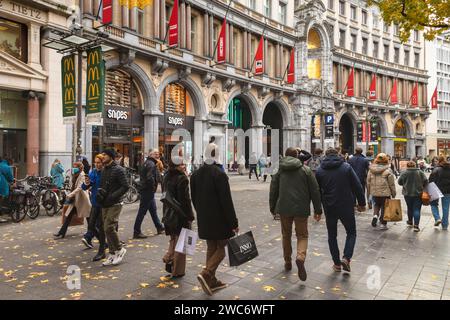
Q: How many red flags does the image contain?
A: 10